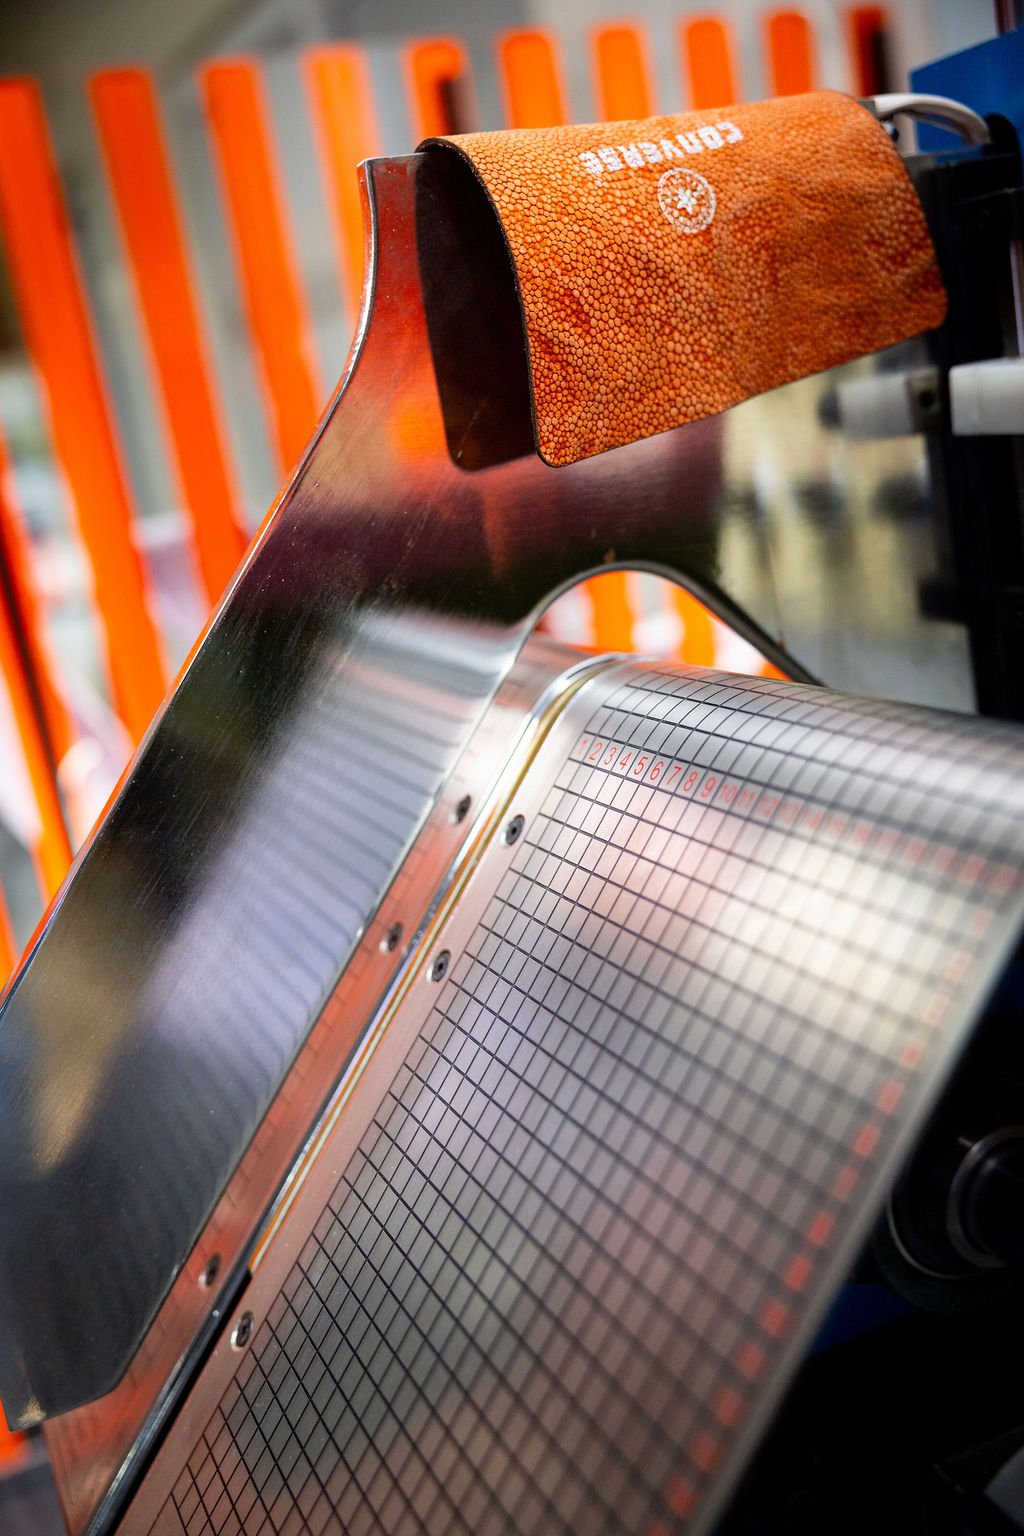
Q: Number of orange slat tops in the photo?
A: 10